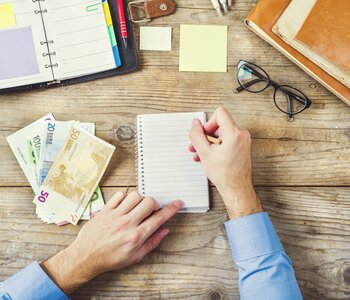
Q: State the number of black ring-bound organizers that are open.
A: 1